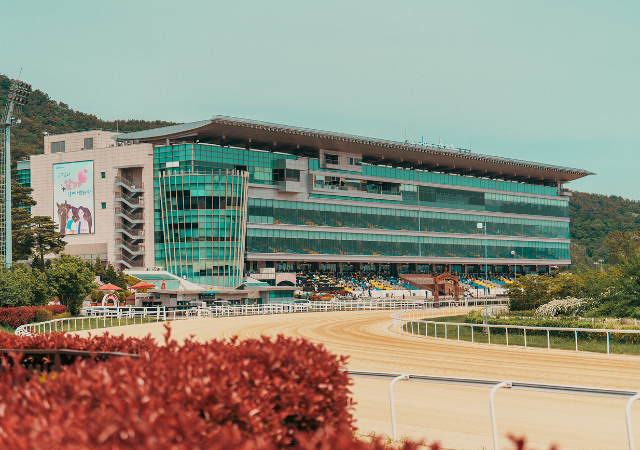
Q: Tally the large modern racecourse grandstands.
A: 1